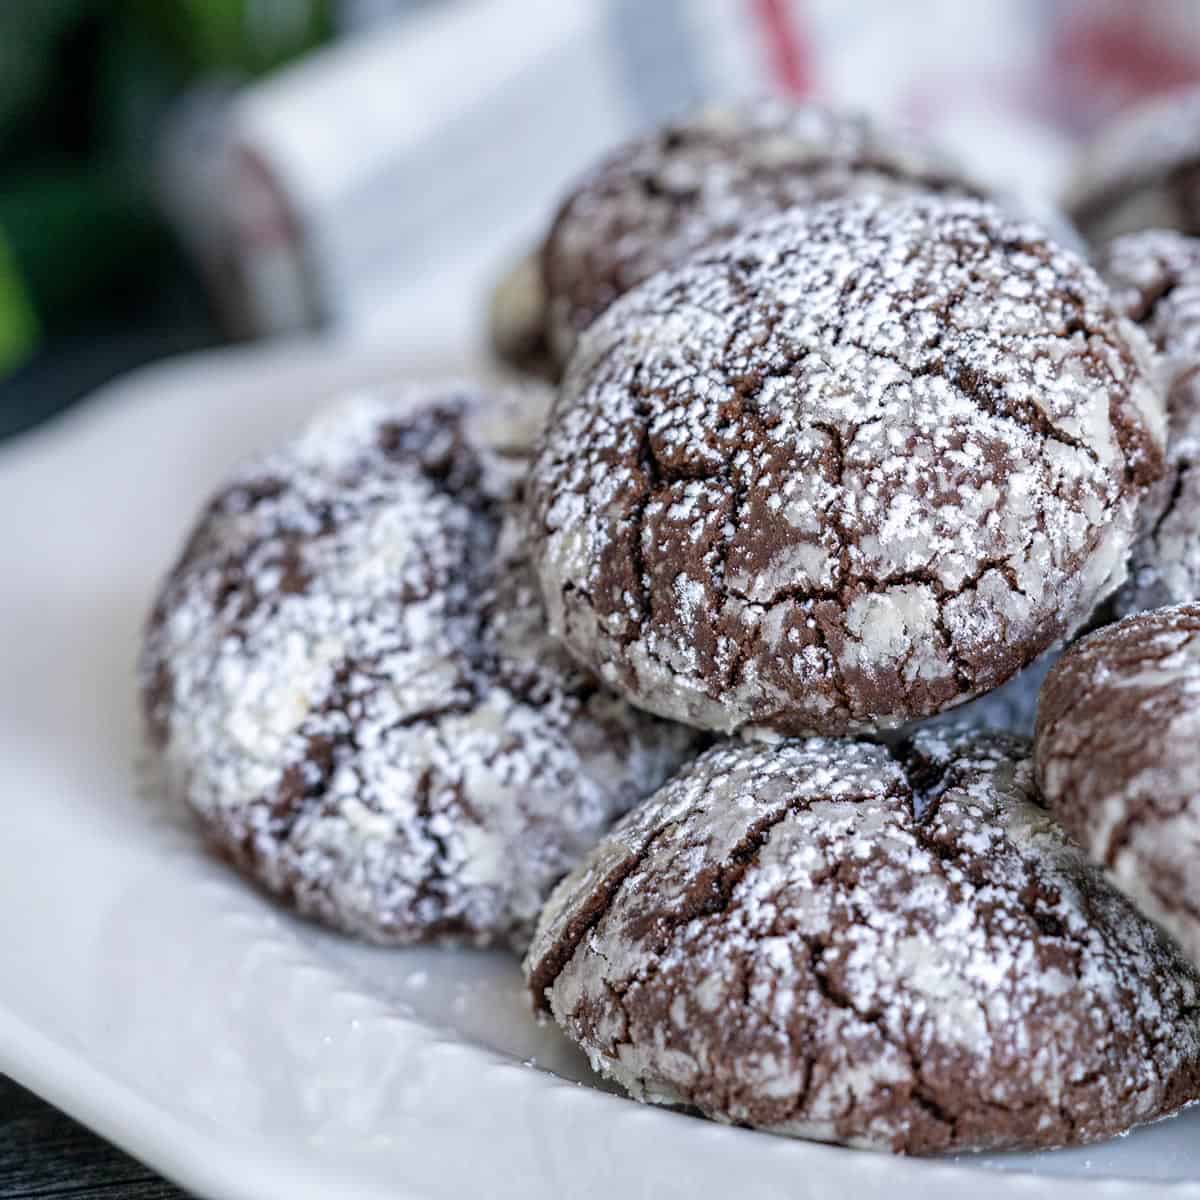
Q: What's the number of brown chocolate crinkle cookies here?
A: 7